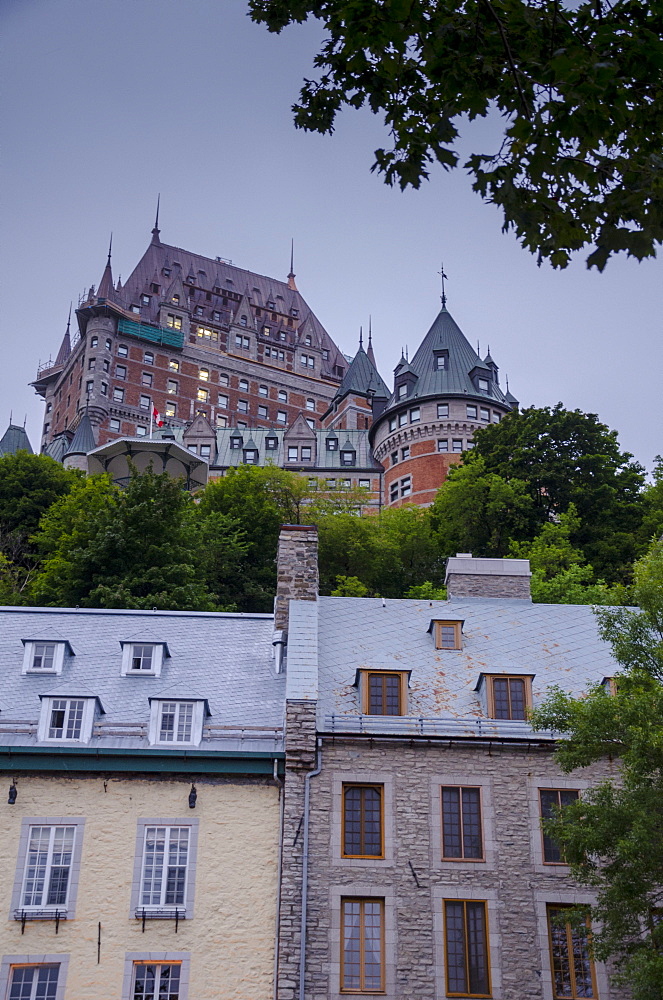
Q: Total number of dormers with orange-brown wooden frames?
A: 4